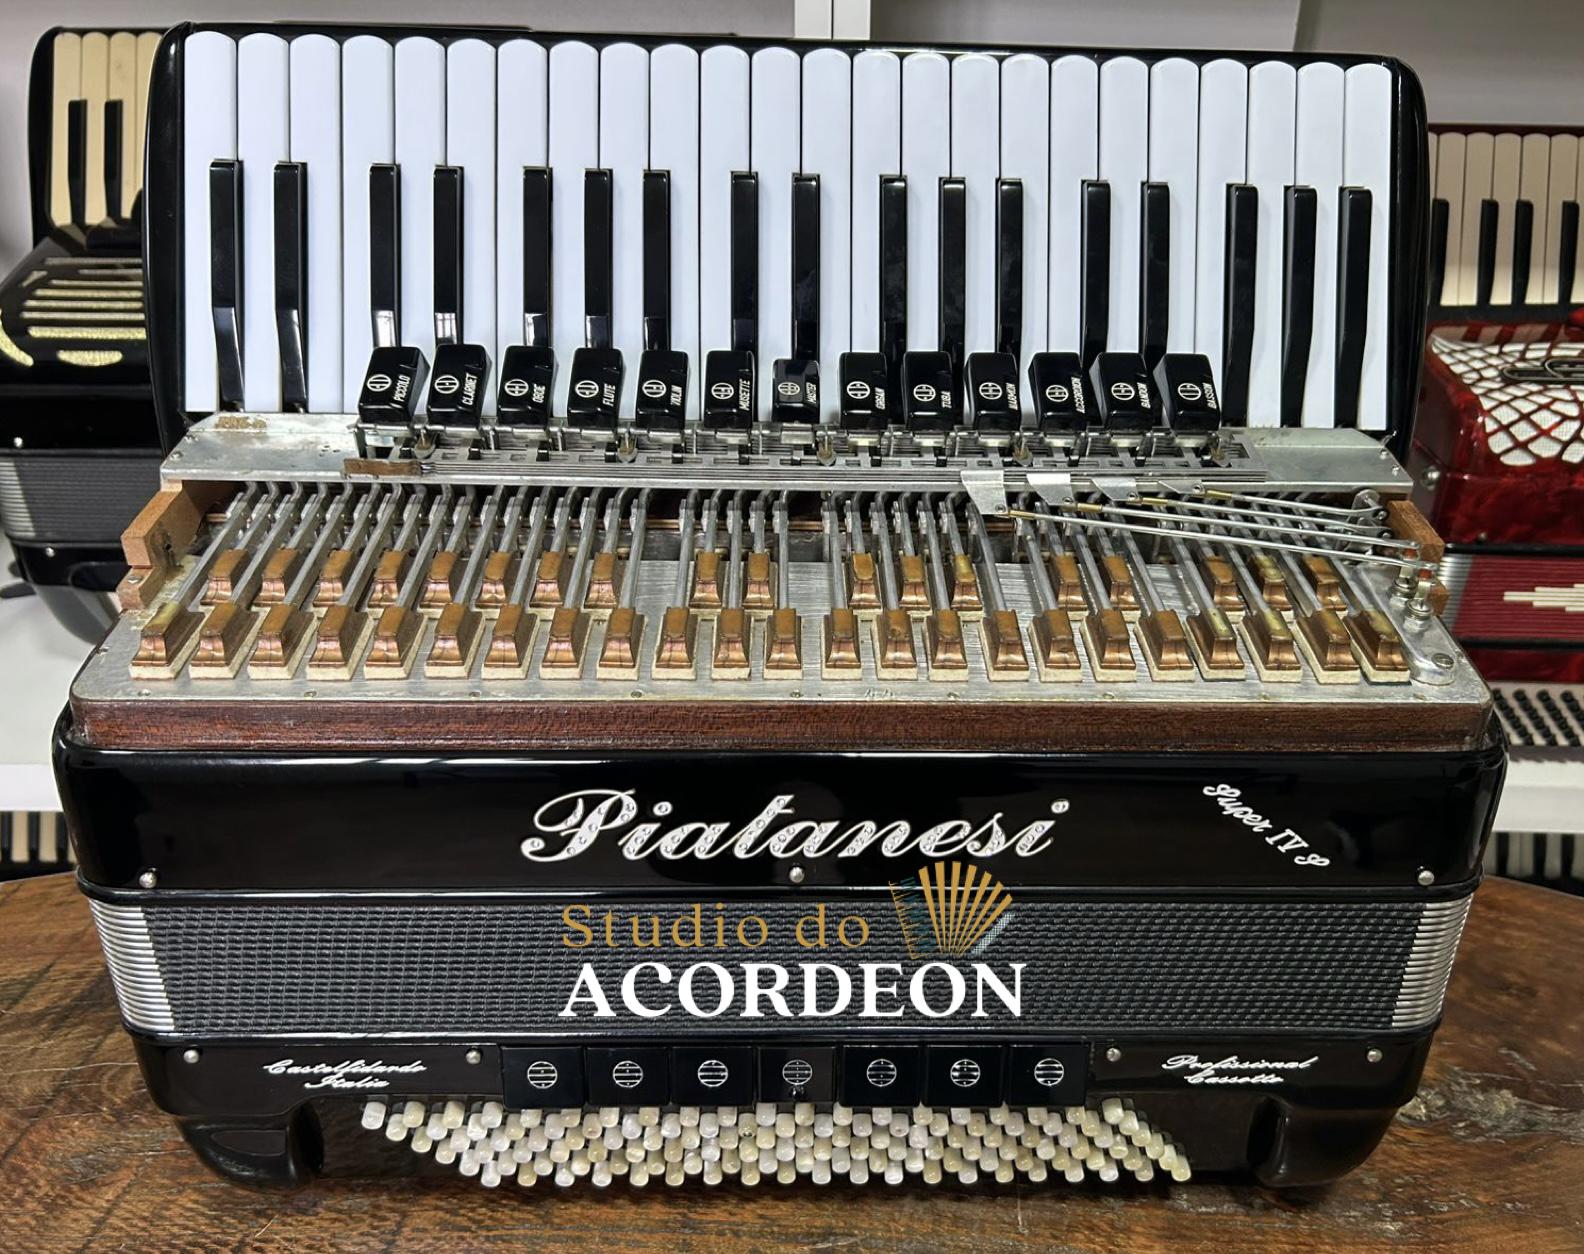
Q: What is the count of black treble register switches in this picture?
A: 13